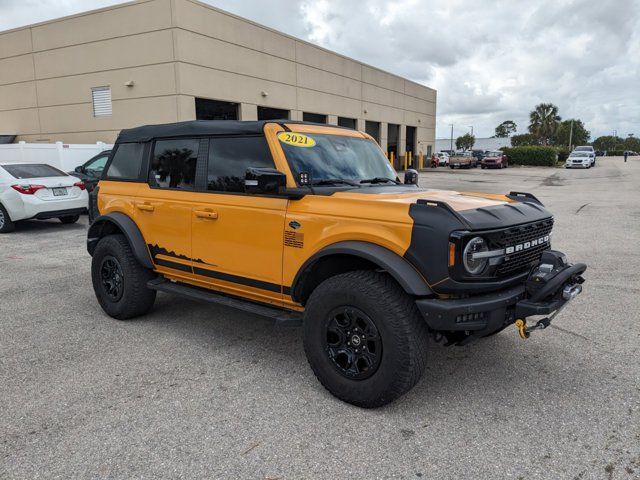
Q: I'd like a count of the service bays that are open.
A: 7